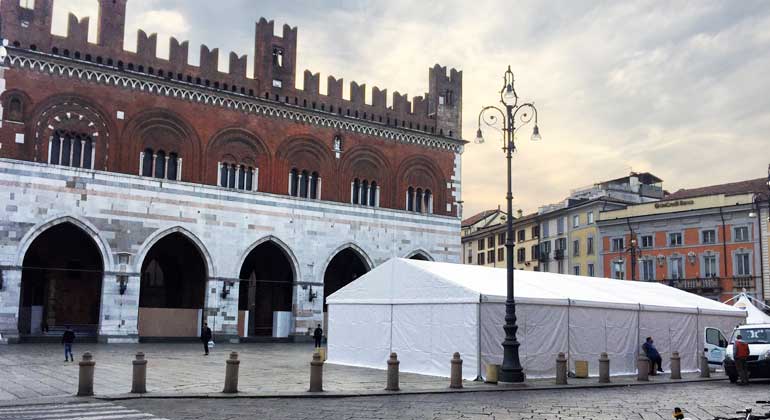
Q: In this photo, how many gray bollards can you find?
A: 11